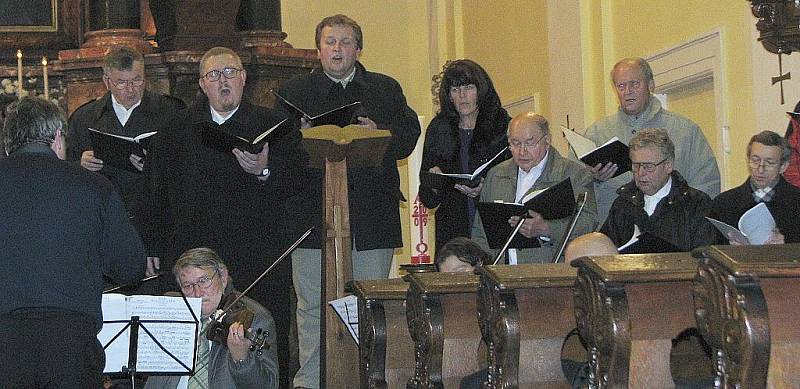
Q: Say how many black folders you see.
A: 7